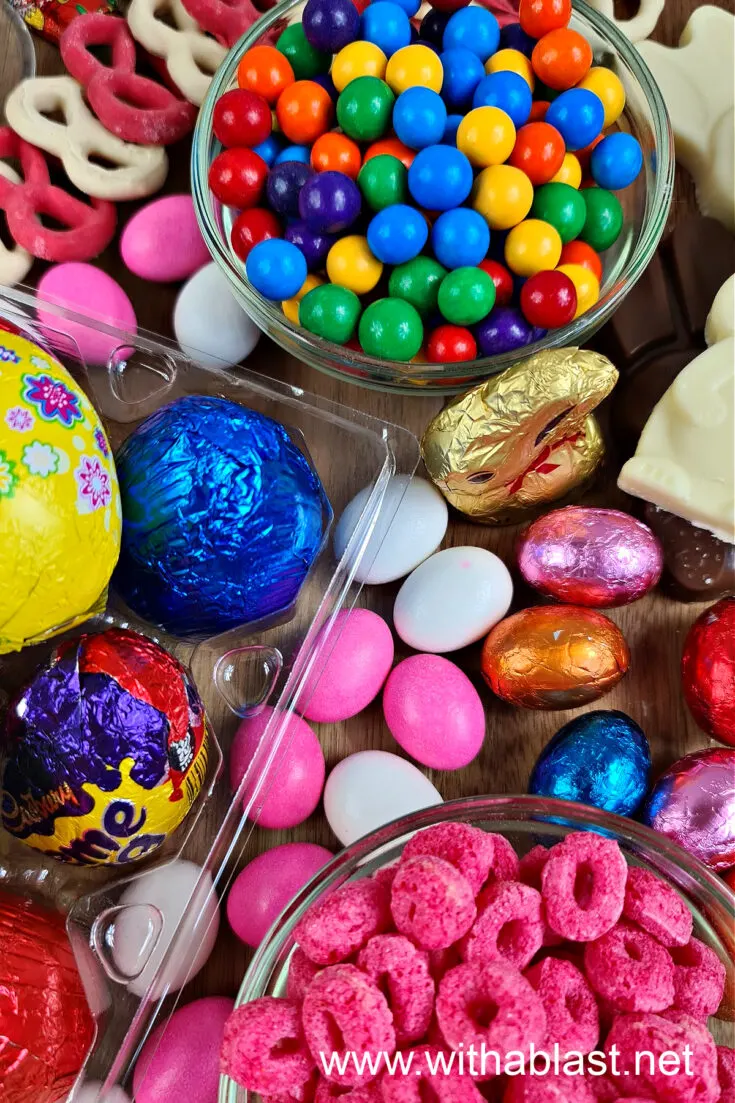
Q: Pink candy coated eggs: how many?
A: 7